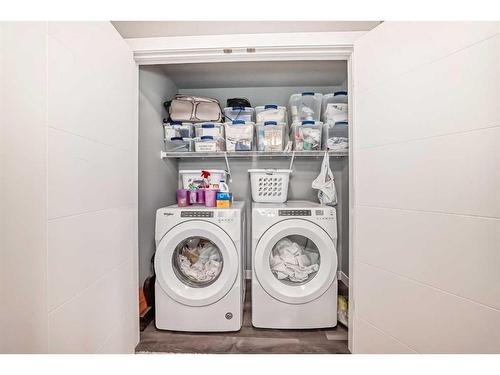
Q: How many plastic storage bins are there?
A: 12